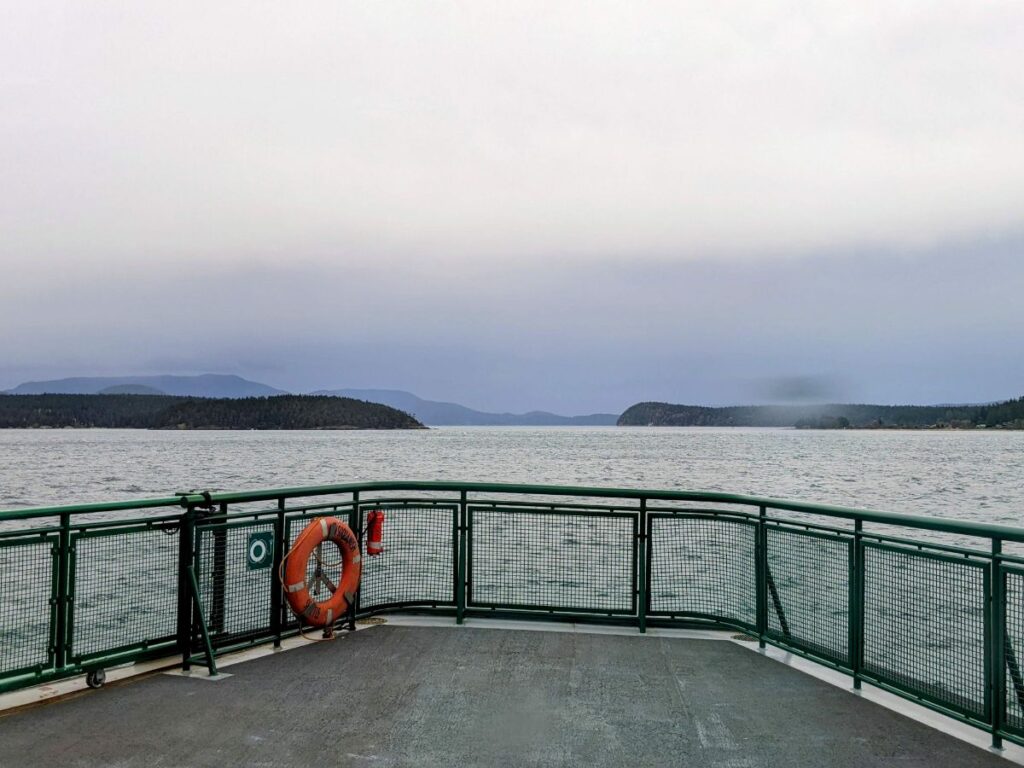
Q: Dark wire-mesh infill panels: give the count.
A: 10